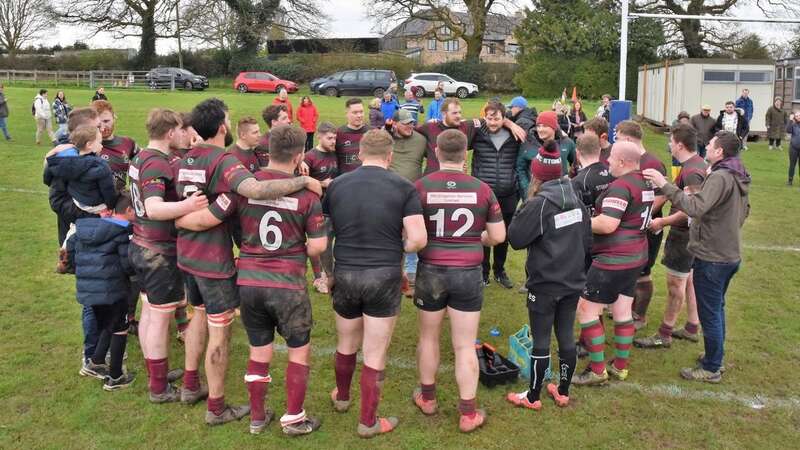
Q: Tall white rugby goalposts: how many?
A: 1